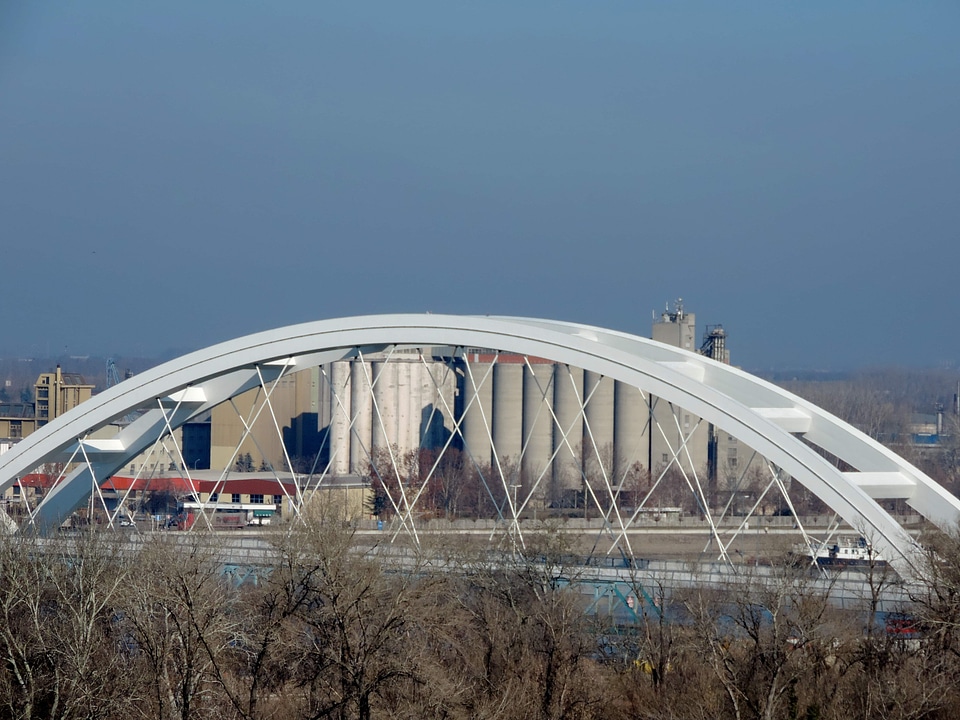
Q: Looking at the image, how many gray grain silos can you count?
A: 6